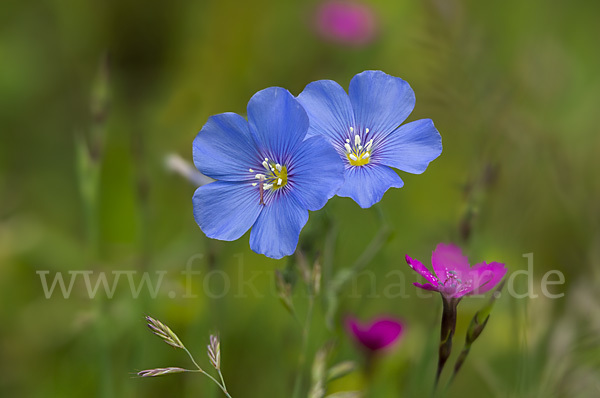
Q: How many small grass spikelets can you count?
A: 3